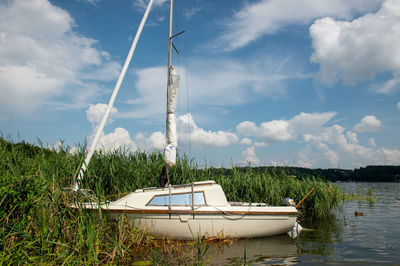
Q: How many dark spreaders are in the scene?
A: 2